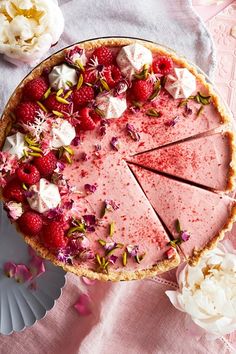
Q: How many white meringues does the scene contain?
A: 7